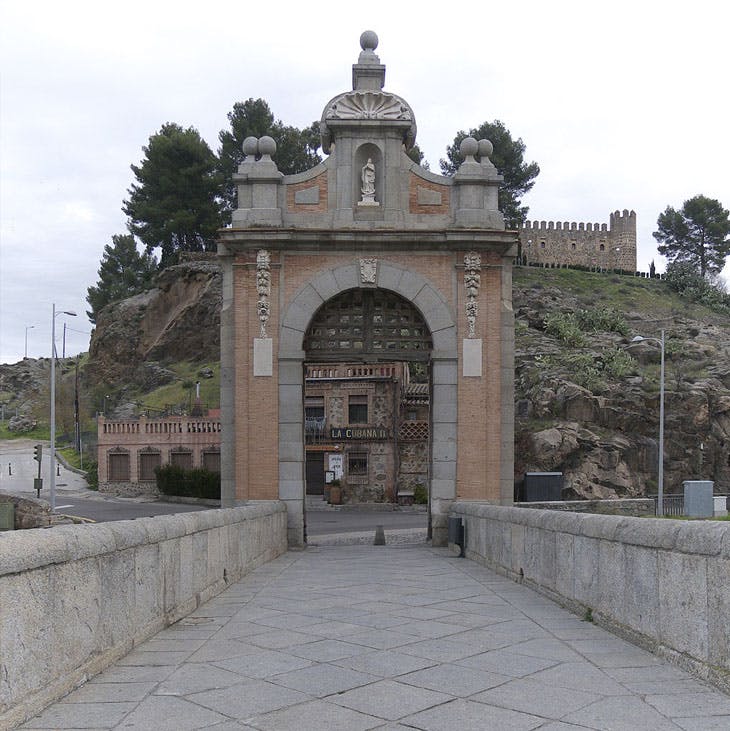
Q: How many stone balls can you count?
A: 5